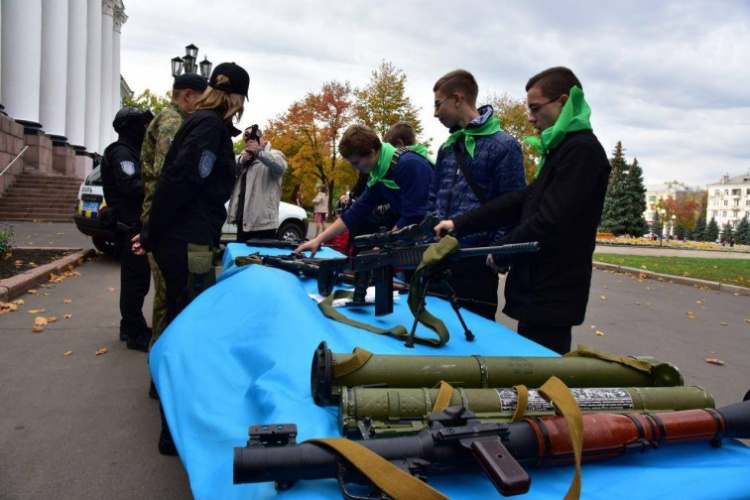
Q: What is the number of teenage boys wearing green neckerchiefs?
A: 4